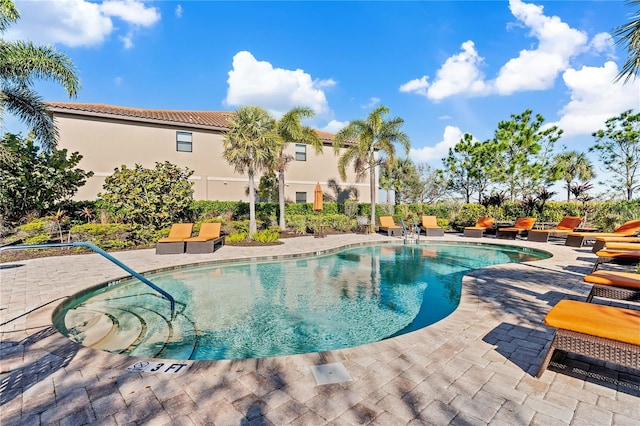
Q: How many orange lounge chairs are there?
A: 13